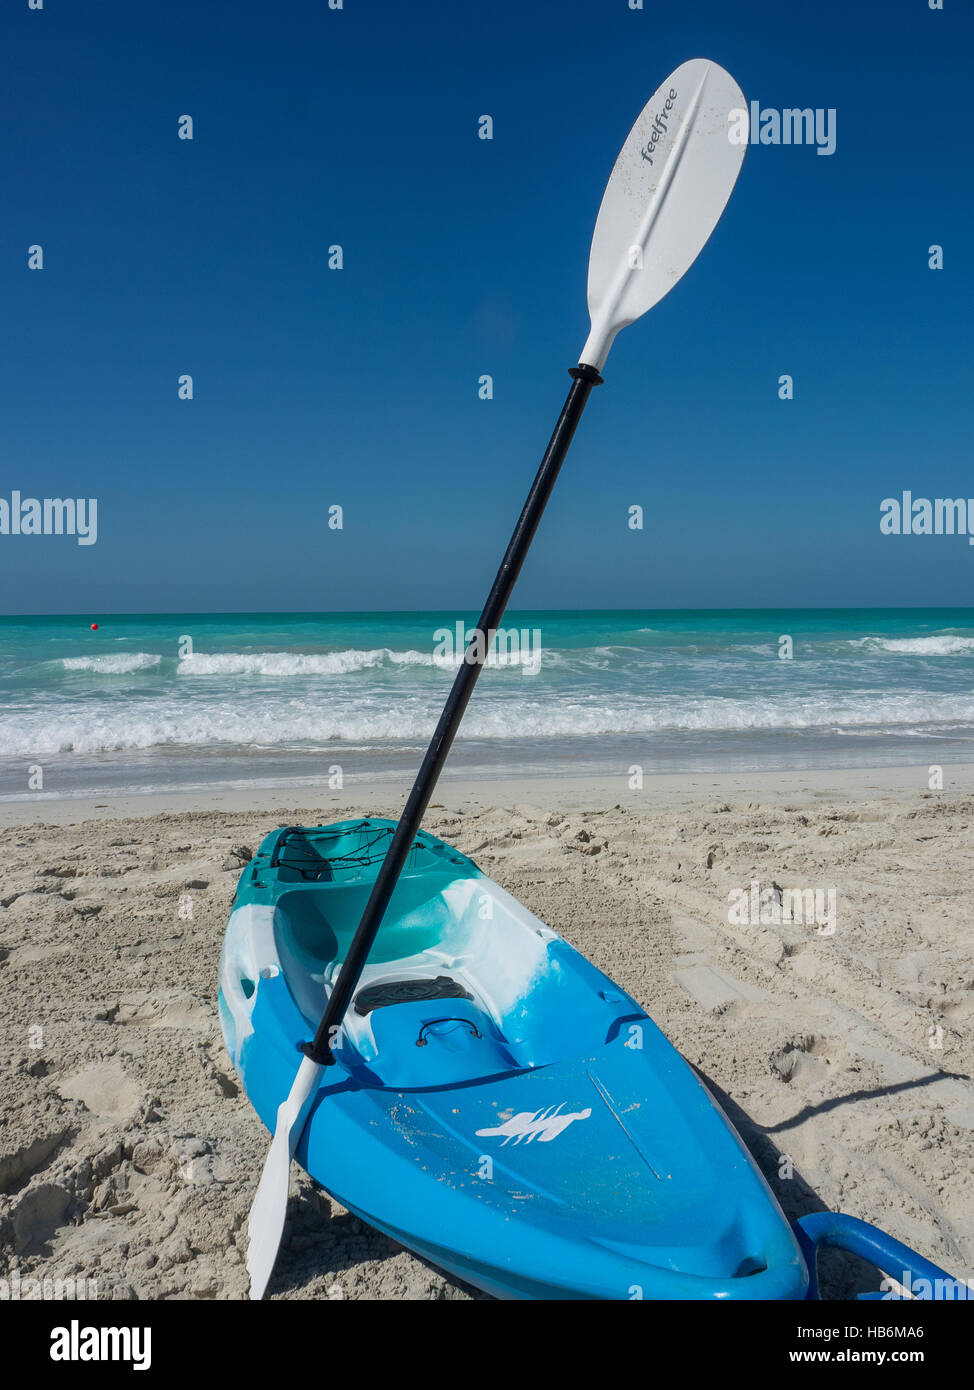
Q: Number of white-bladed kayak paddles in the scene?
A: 1